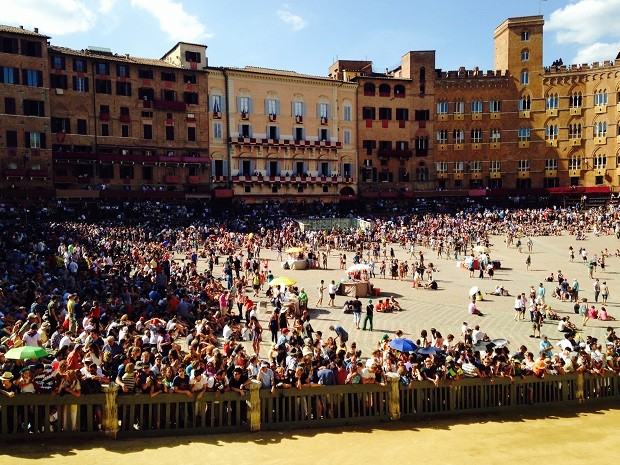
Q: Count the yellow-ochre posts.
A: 4